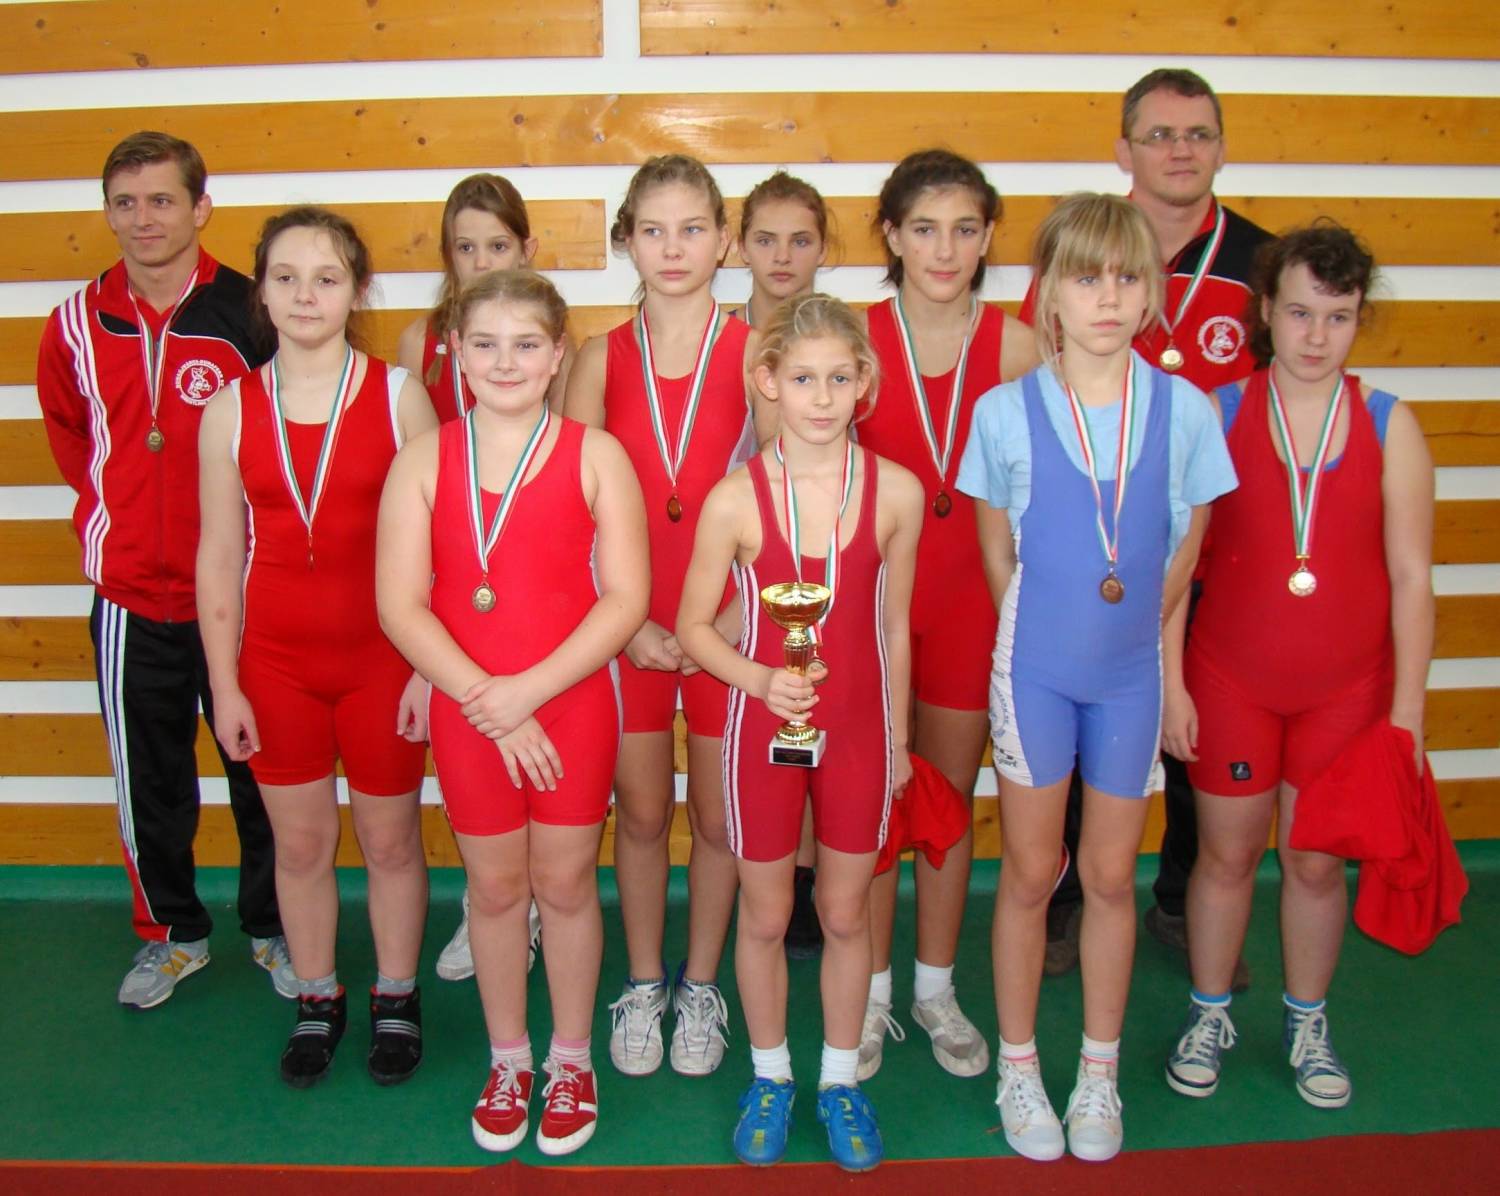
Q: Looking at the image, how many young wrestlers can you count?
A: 9